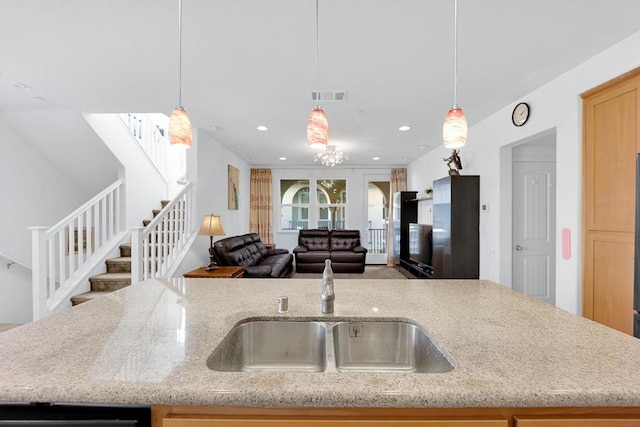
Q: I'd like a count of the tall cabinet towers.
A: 2